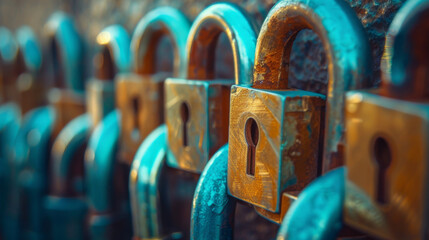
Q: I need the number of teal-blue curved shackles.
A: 15